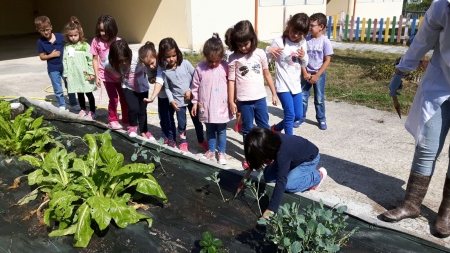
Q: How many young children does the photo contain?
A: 11